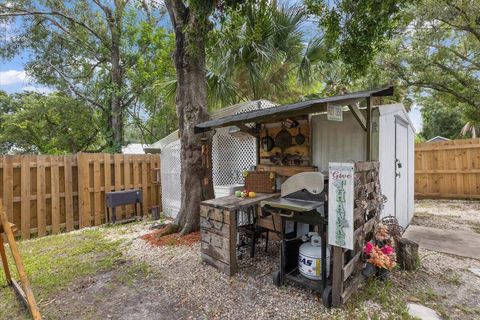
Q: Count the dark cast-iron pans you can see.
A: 3